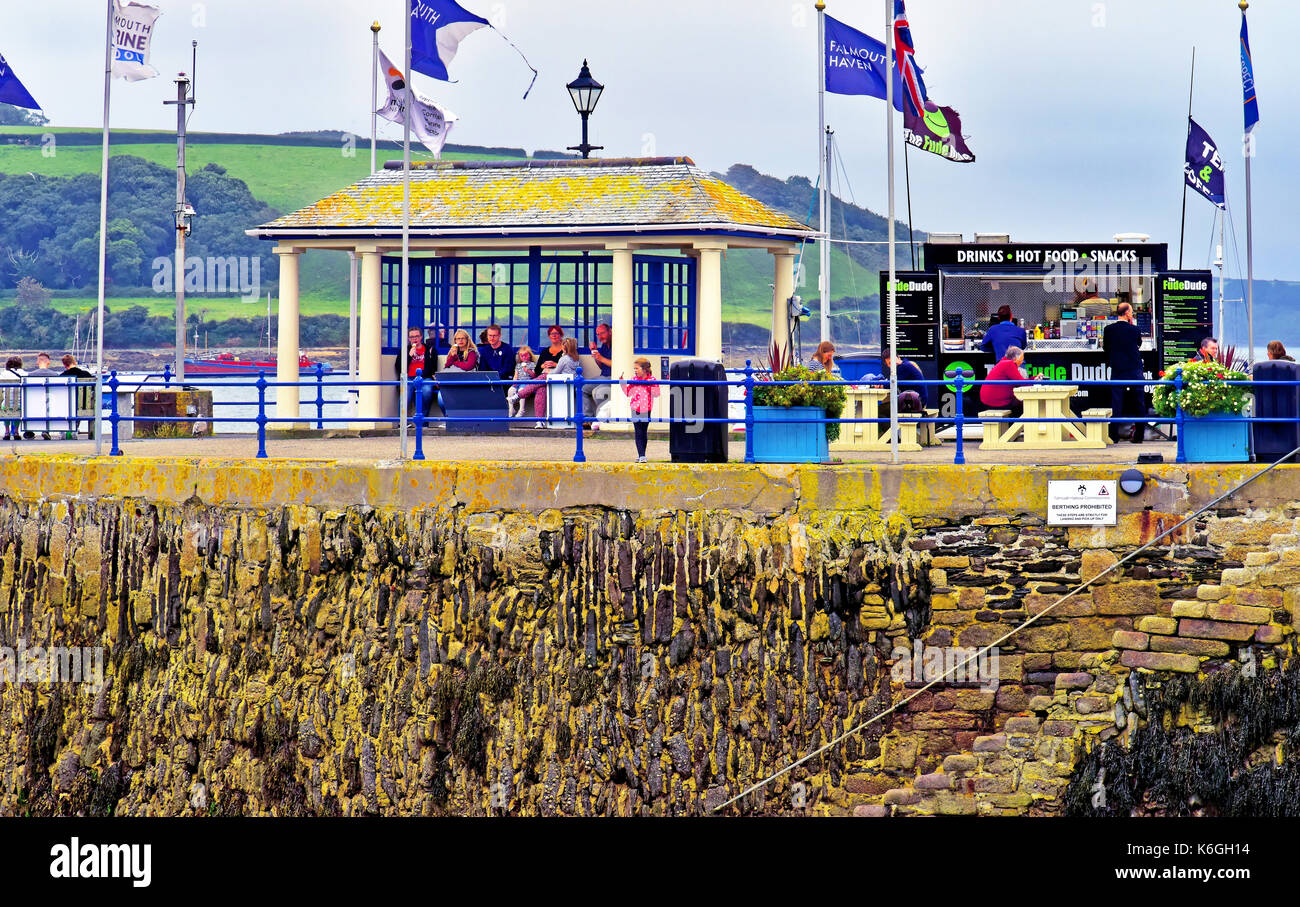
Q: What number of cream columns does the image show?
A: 5